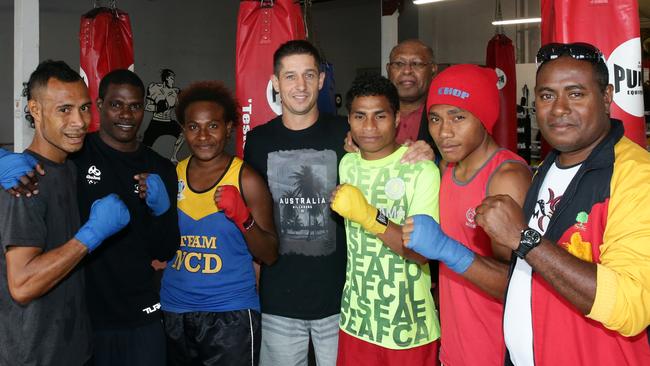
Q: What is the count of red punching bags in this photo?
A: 4